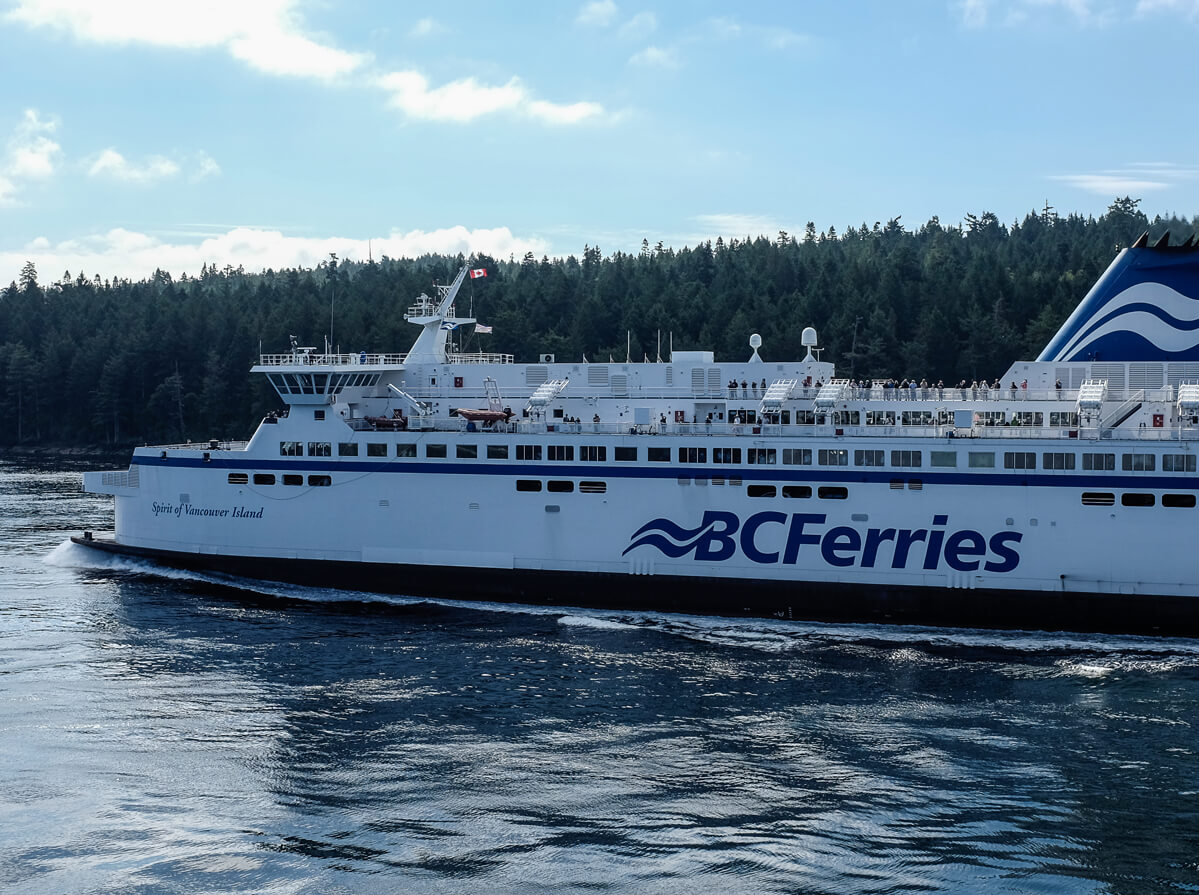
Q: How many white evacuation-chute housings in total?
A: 5